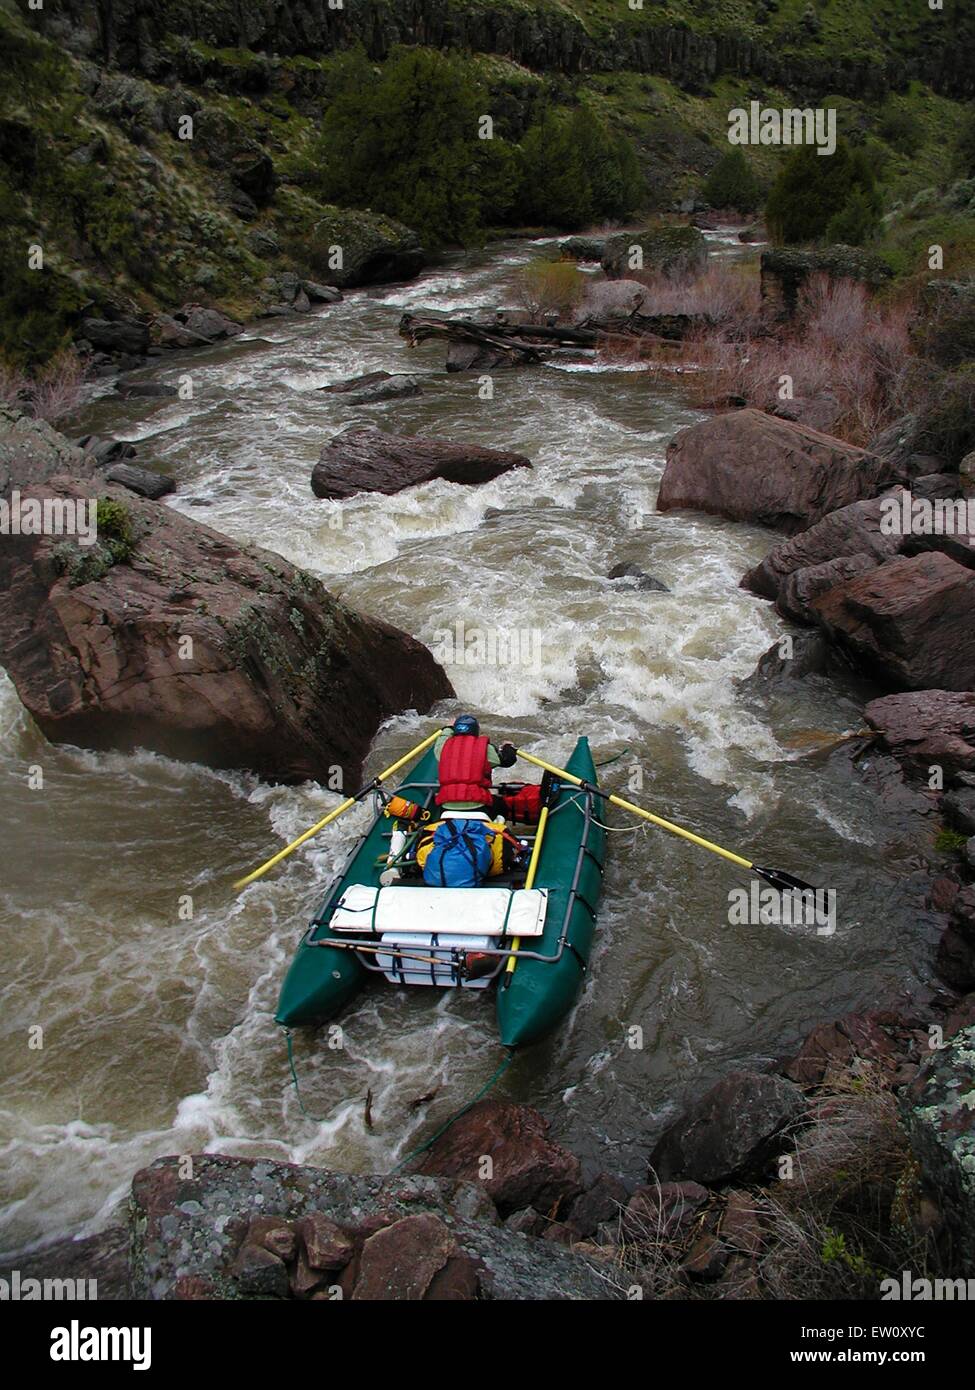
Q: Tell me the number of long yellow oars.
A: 3